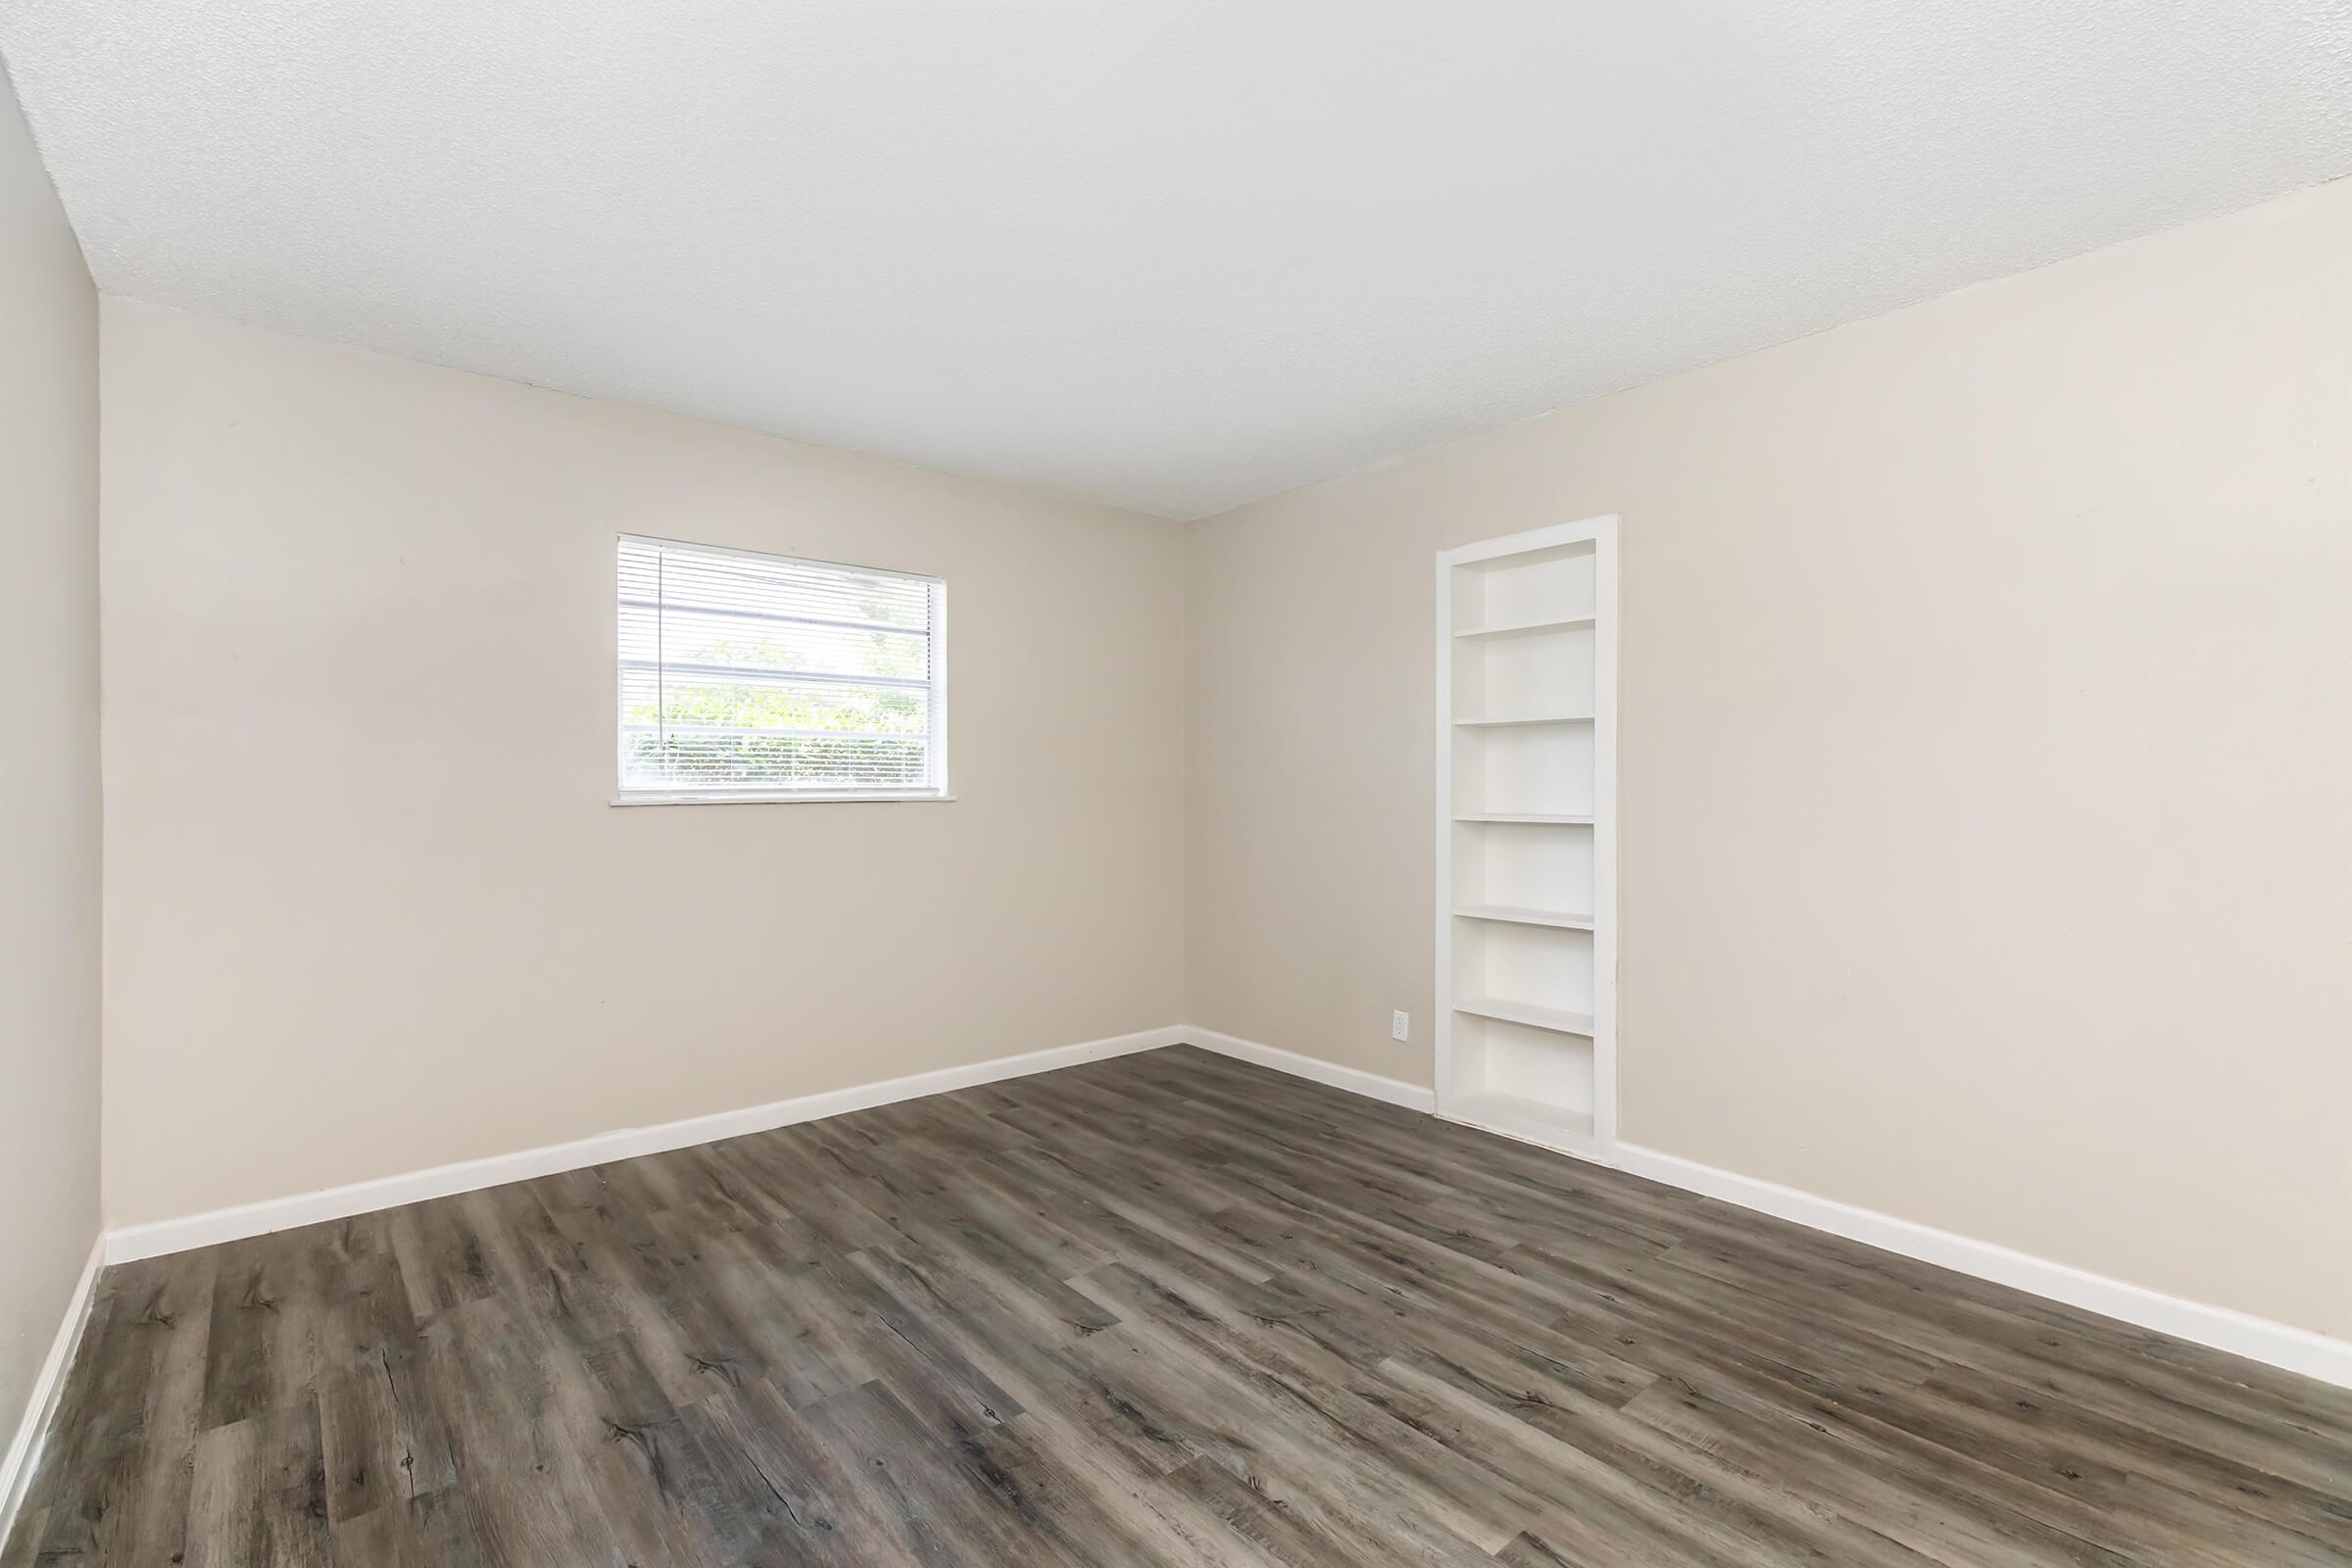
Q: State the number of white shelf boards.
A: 5